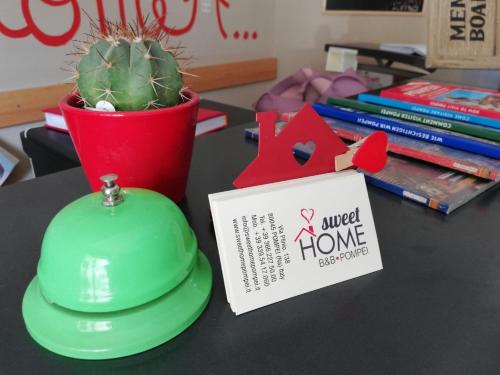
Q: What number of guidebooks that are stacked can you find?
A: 6